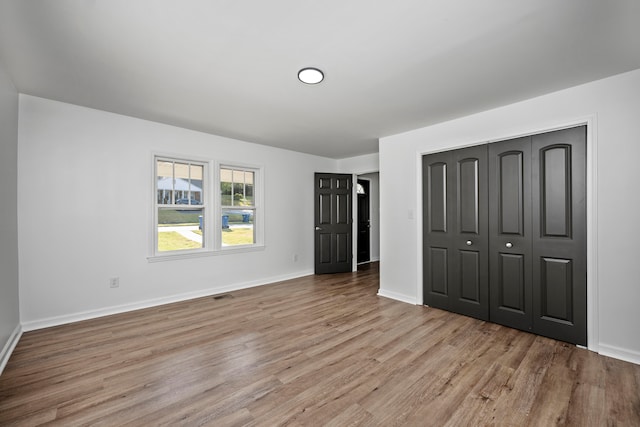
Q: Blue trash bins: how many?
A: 3